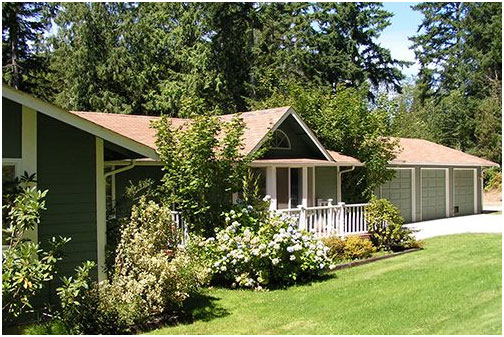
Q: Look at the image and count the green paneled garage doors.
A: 3